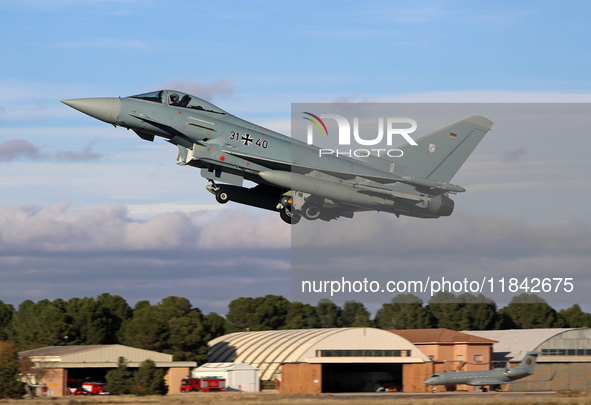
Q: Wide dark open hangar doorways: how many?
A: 2